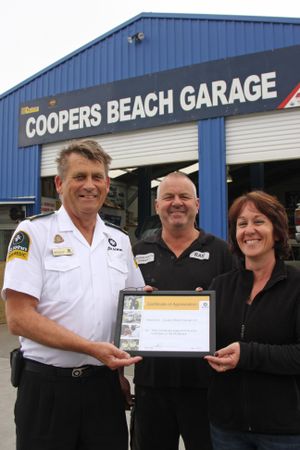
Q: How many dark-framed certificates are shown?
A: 1